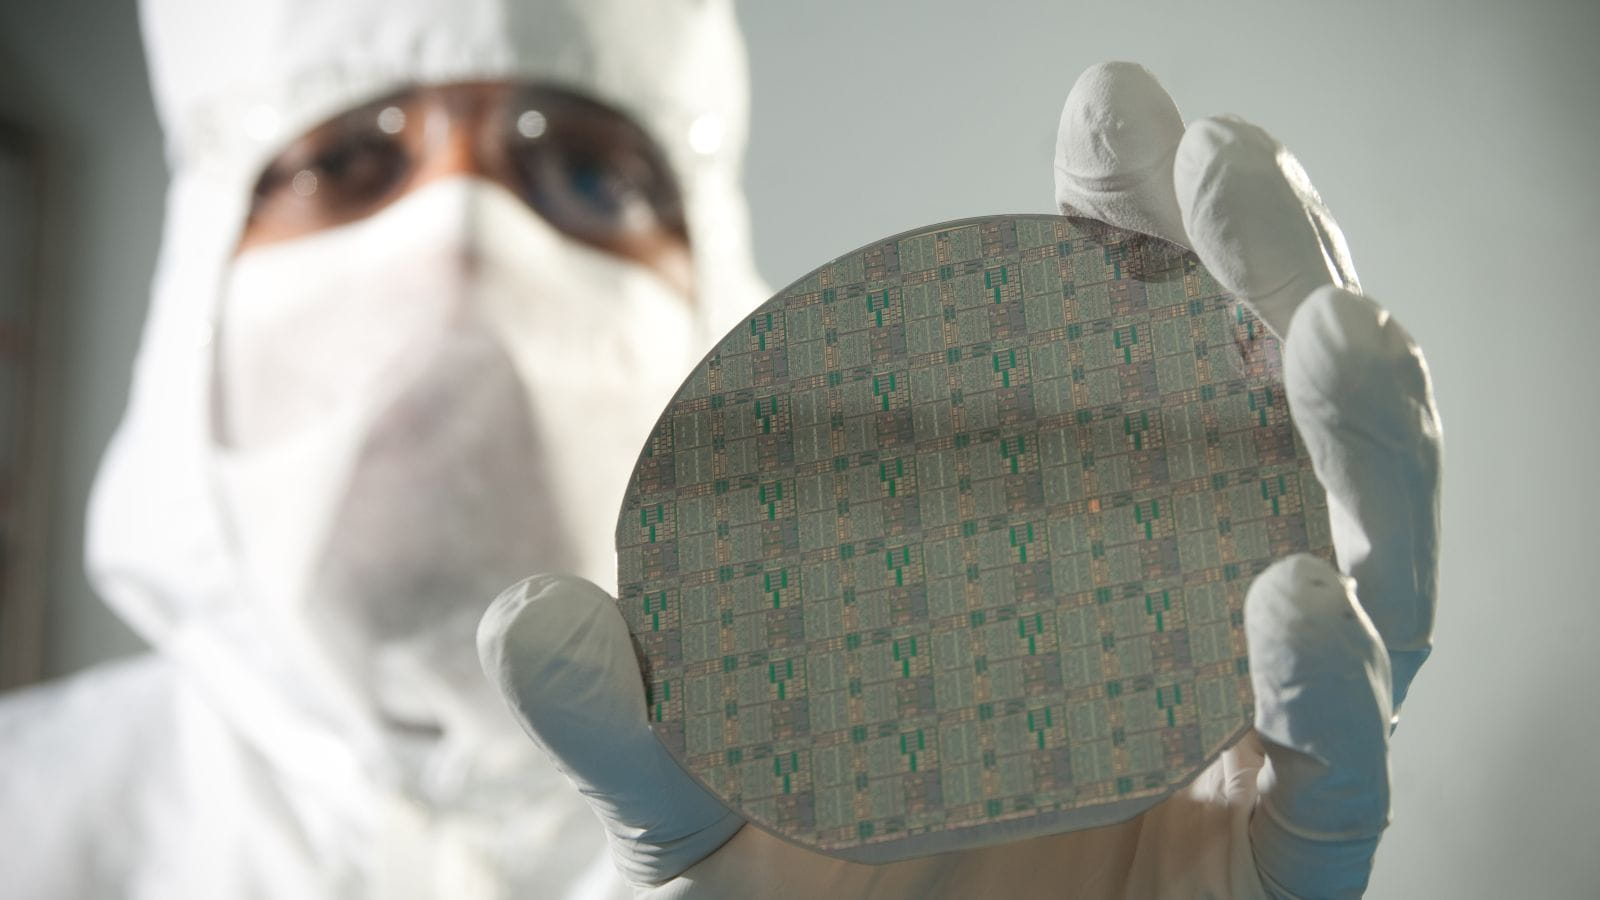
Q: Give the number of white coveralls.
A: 1